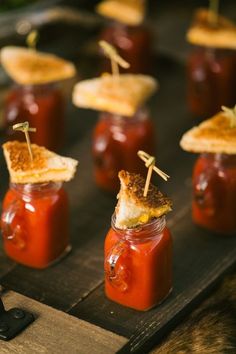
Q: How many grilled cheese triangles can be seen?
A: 7